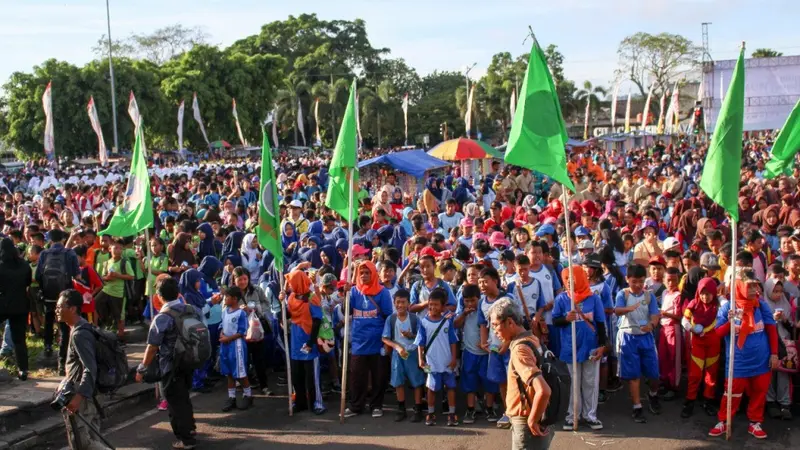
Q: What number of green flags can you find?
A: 6